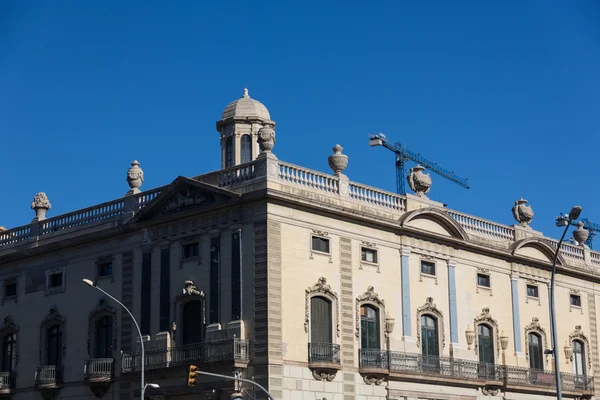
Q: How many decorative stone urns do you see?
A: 7